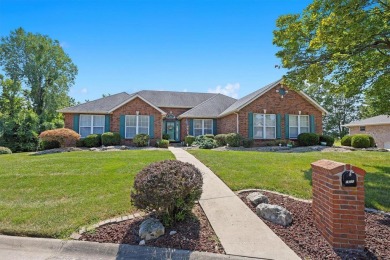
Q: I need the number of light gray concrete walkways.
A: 1